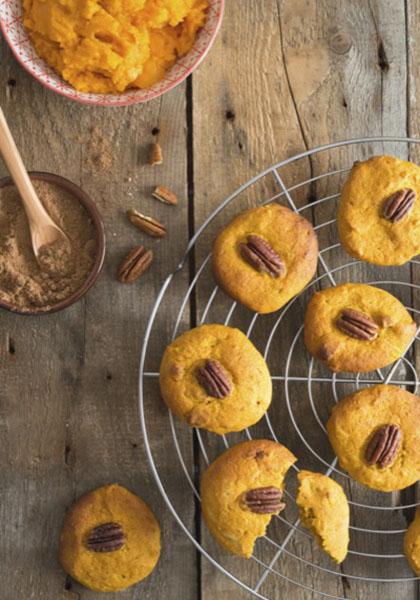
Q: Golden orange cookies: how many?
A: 8